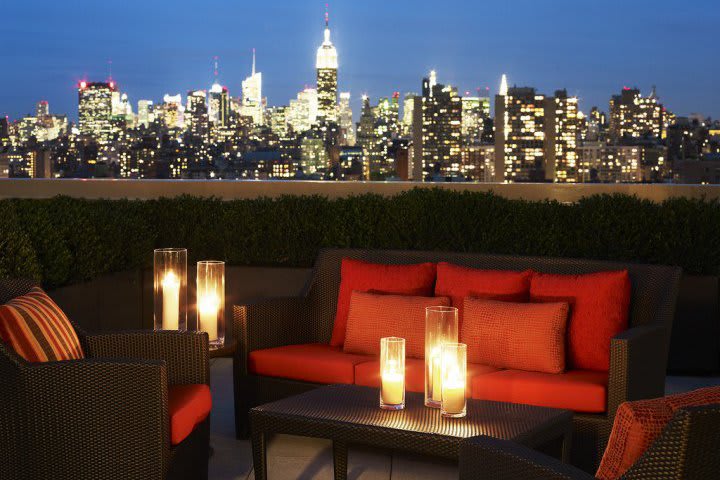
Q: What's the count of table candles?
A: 5